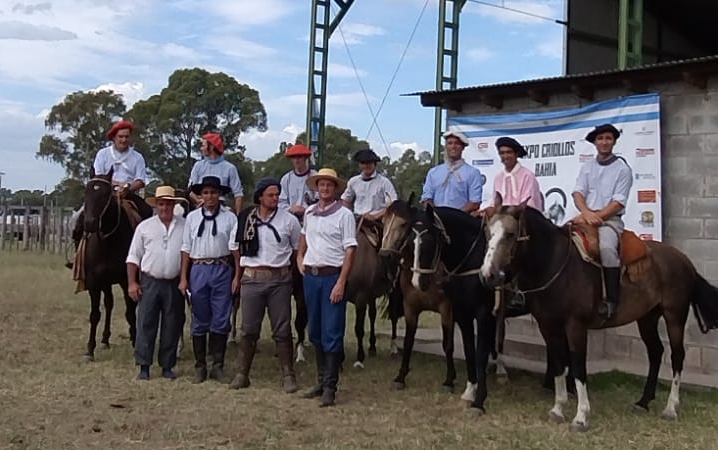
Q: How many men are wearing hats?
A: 11